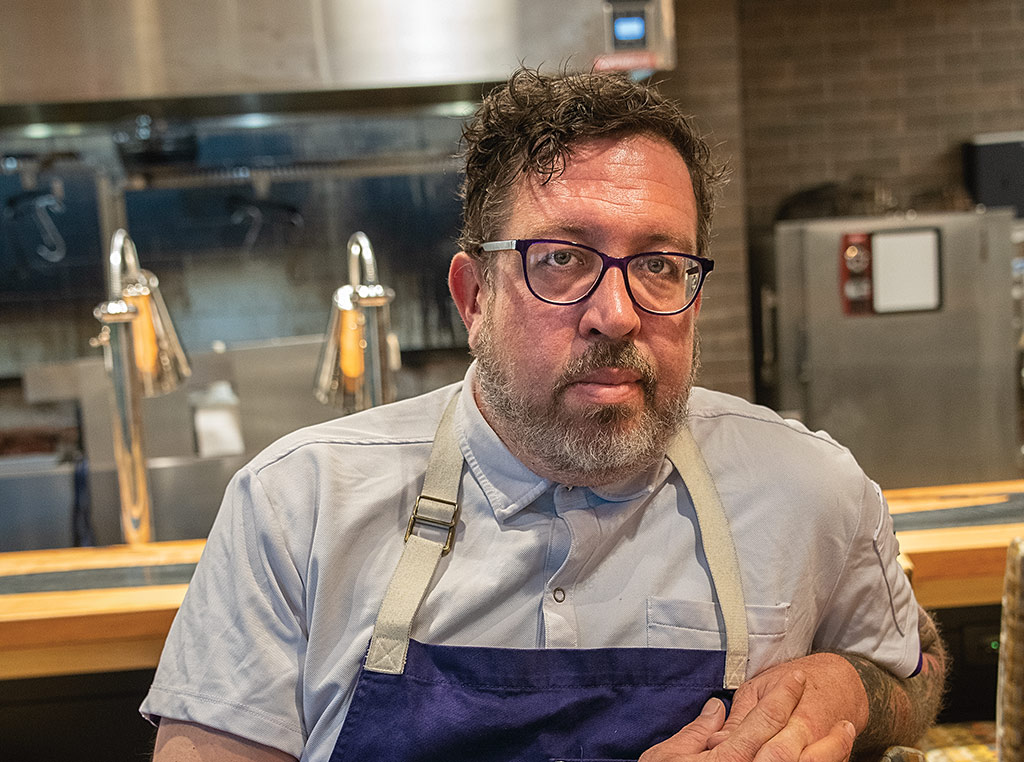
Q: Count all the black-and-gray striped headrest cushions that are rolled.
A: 0